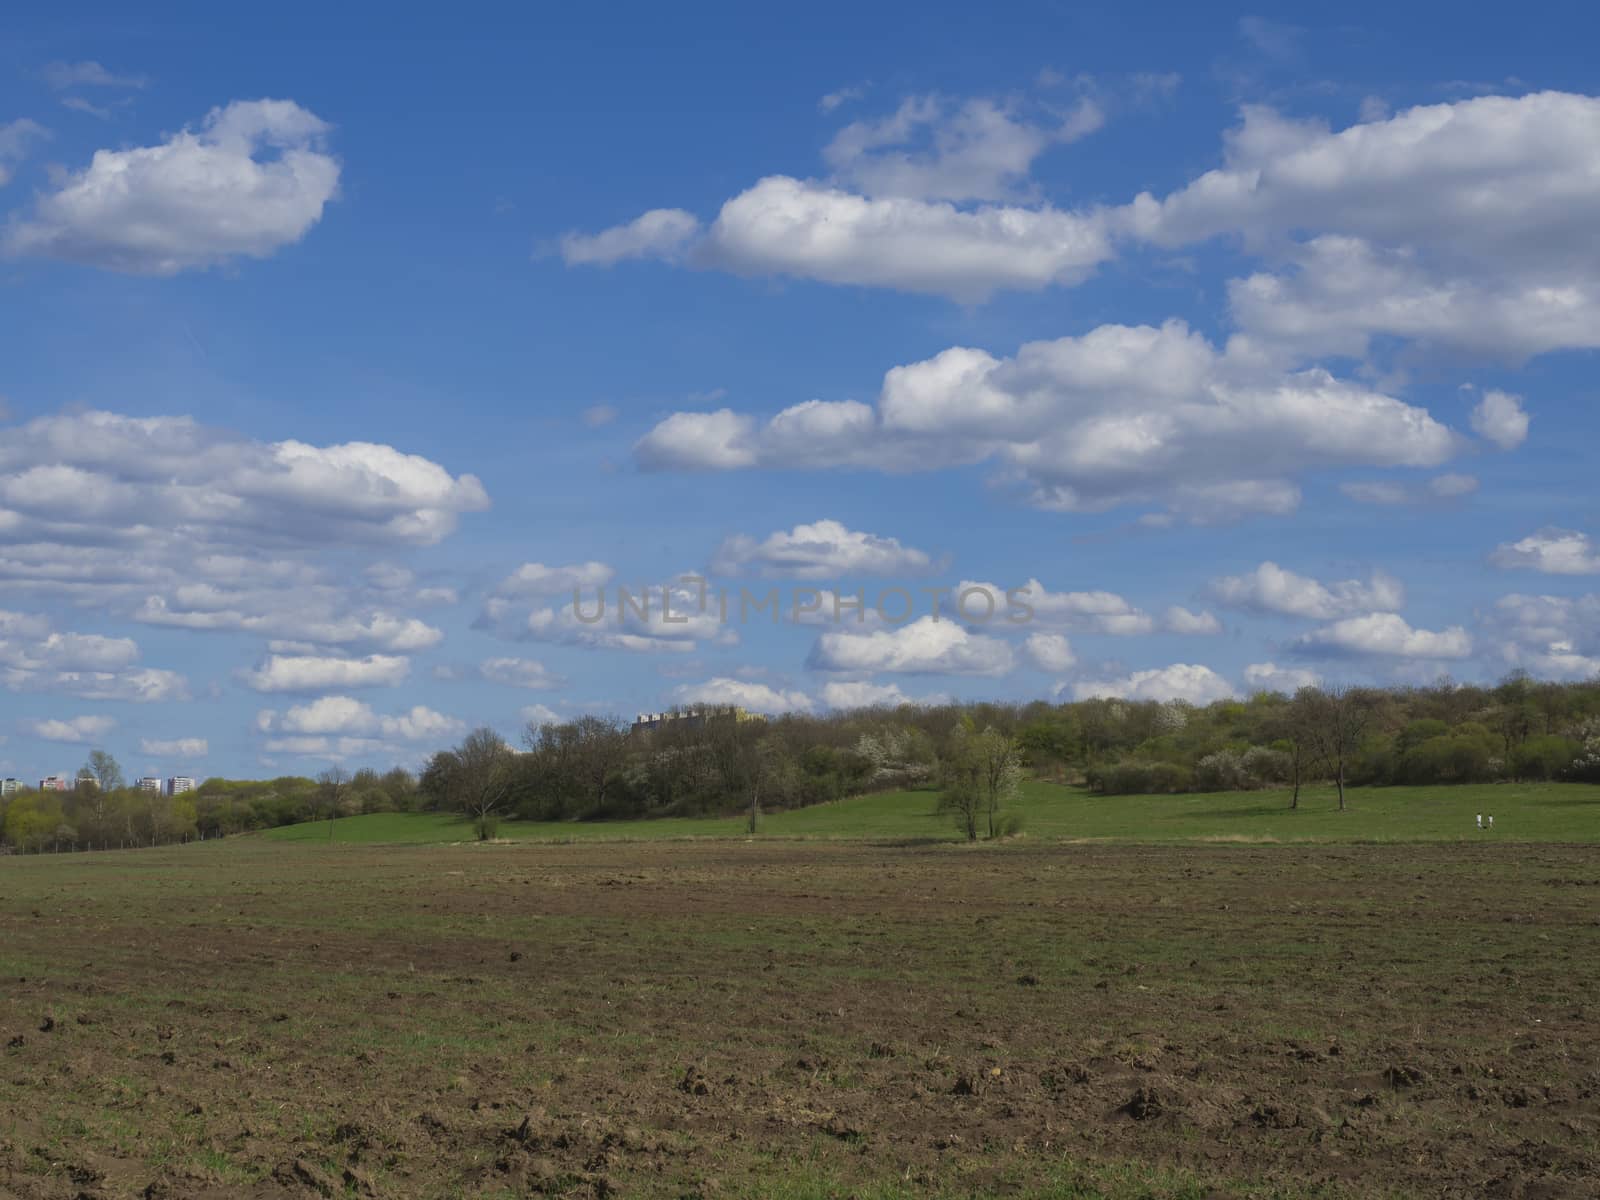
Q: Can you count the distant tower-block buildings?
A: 5